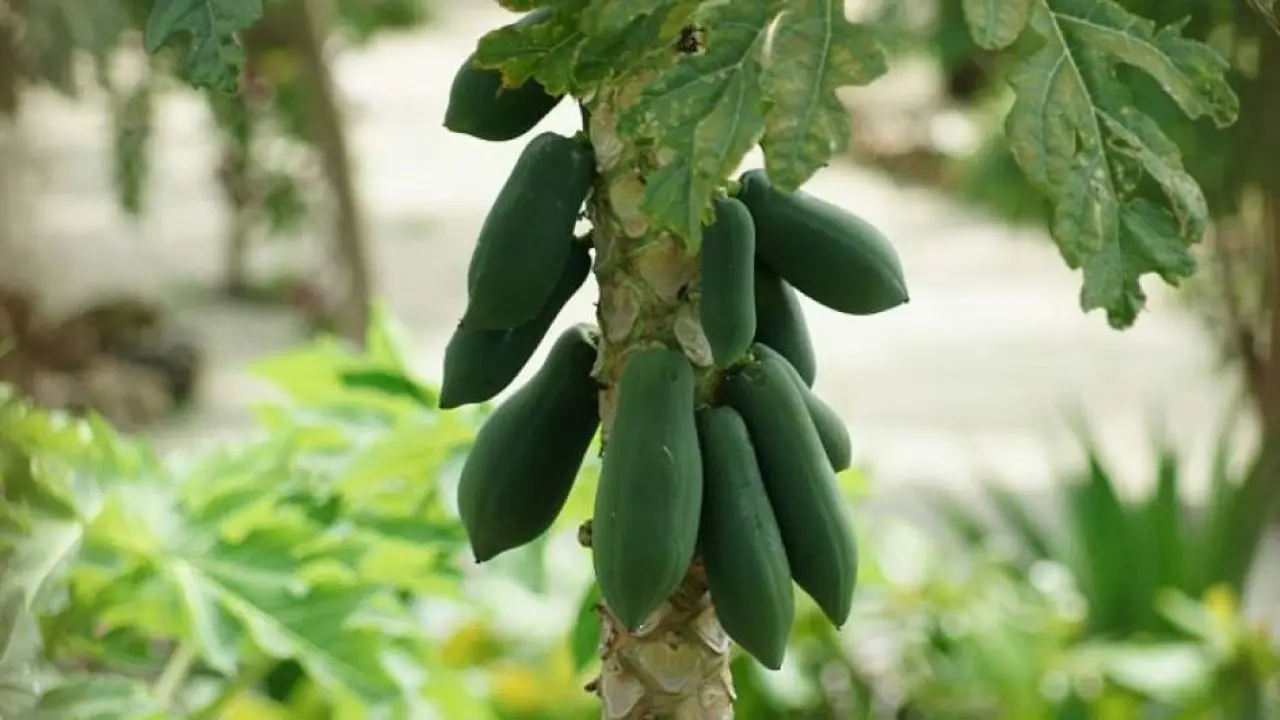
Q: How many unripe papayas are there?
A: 11